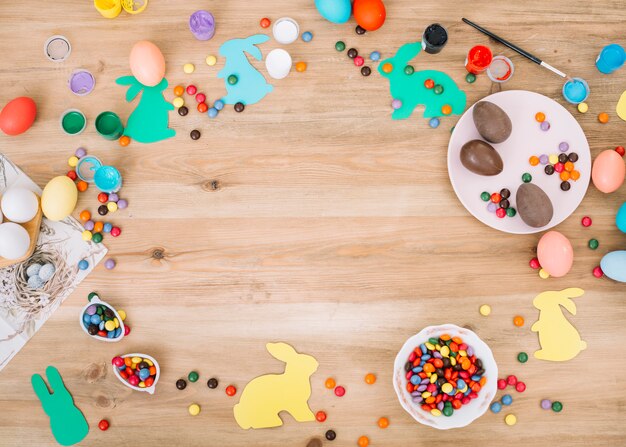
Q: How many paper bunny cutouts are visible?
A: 6